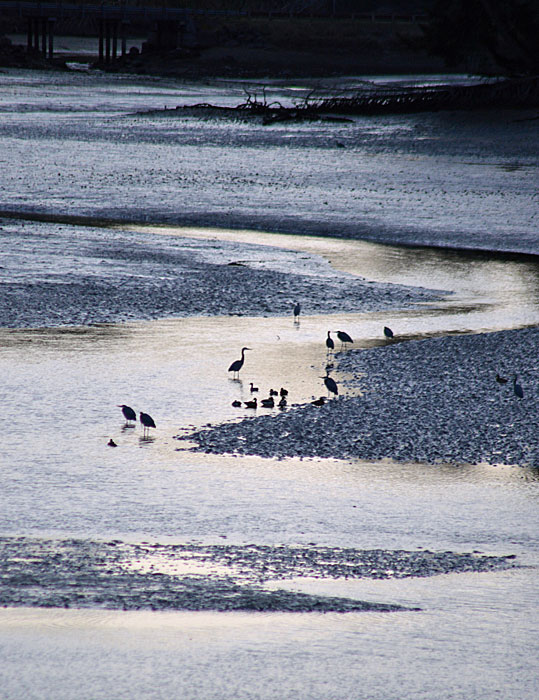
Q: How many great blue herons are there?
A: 9